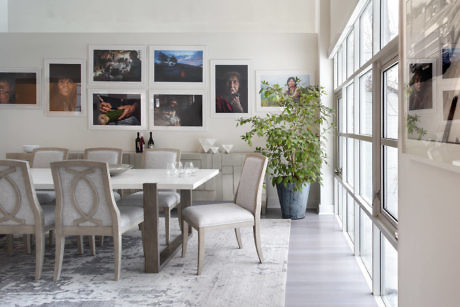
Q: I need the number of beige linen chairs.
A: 6